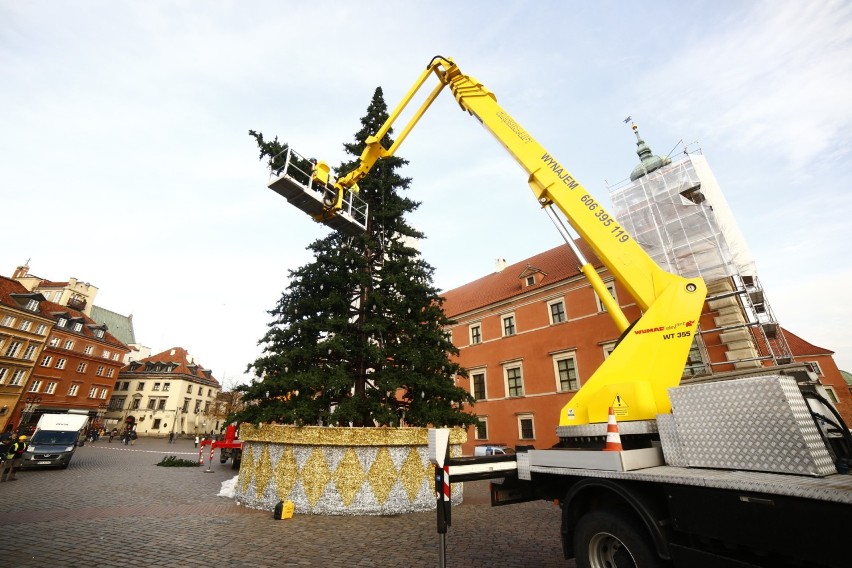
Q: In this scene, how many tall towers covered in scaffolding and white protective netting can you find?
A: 1